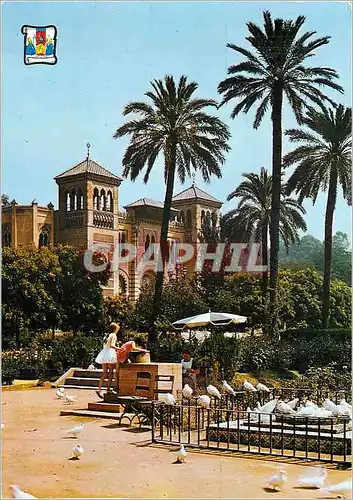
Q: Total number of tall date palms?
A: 4